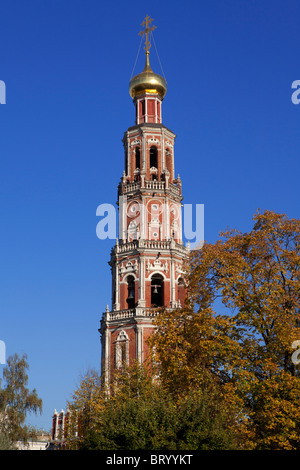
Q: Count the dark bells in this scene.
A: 2